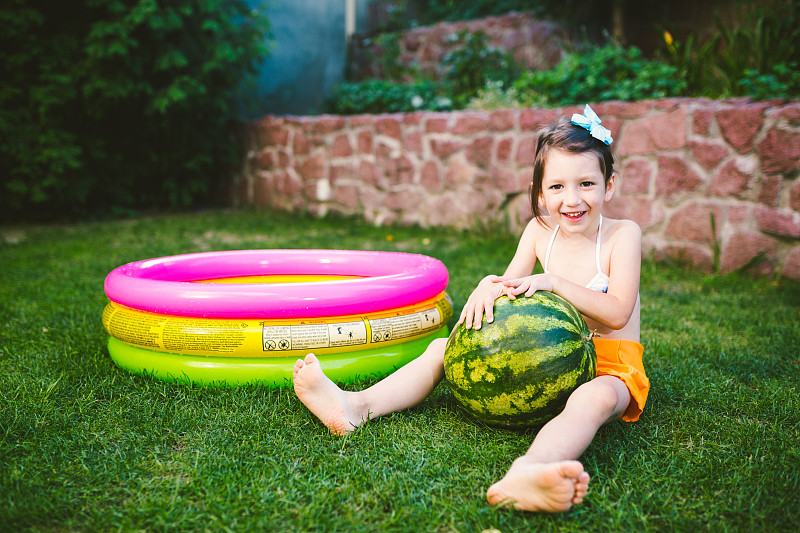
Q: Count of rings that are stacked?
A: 3